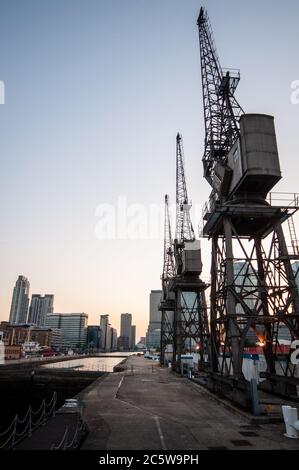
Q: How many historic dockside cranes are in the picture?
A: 3